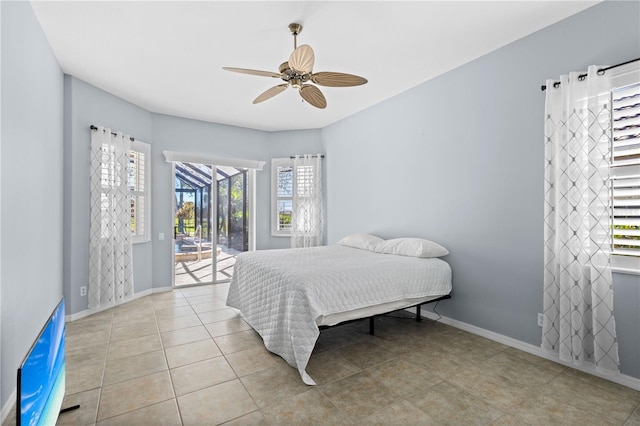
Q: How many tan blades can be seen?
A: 5